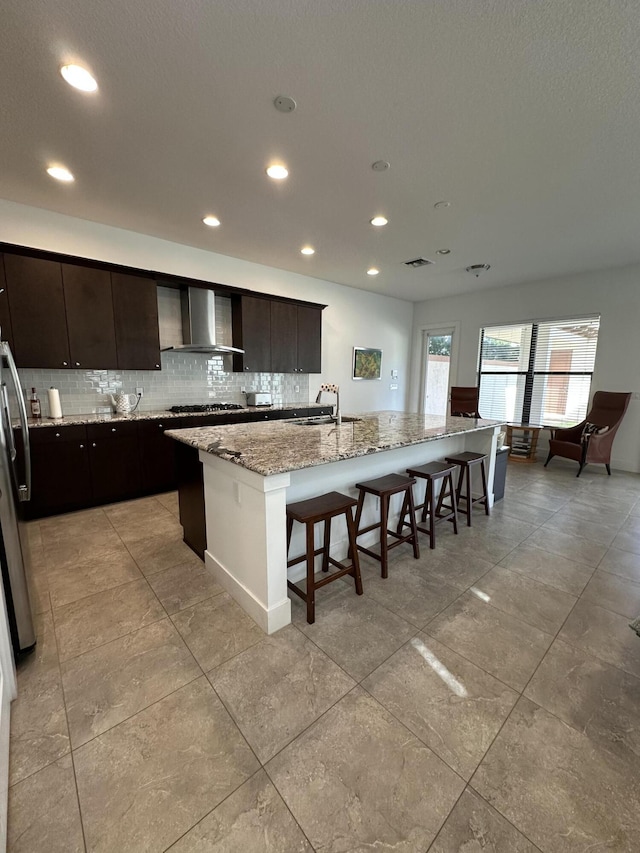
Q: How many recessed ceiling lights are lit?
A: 7